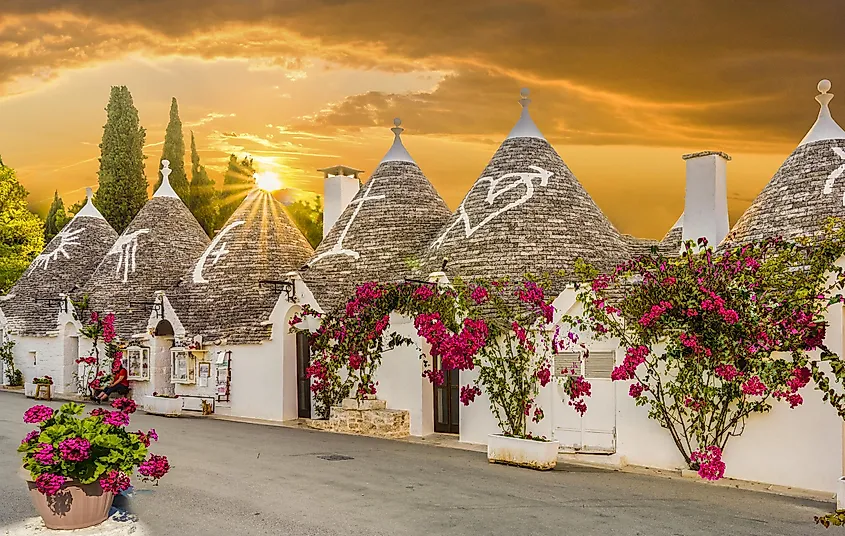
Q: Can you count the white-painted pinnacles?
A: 5